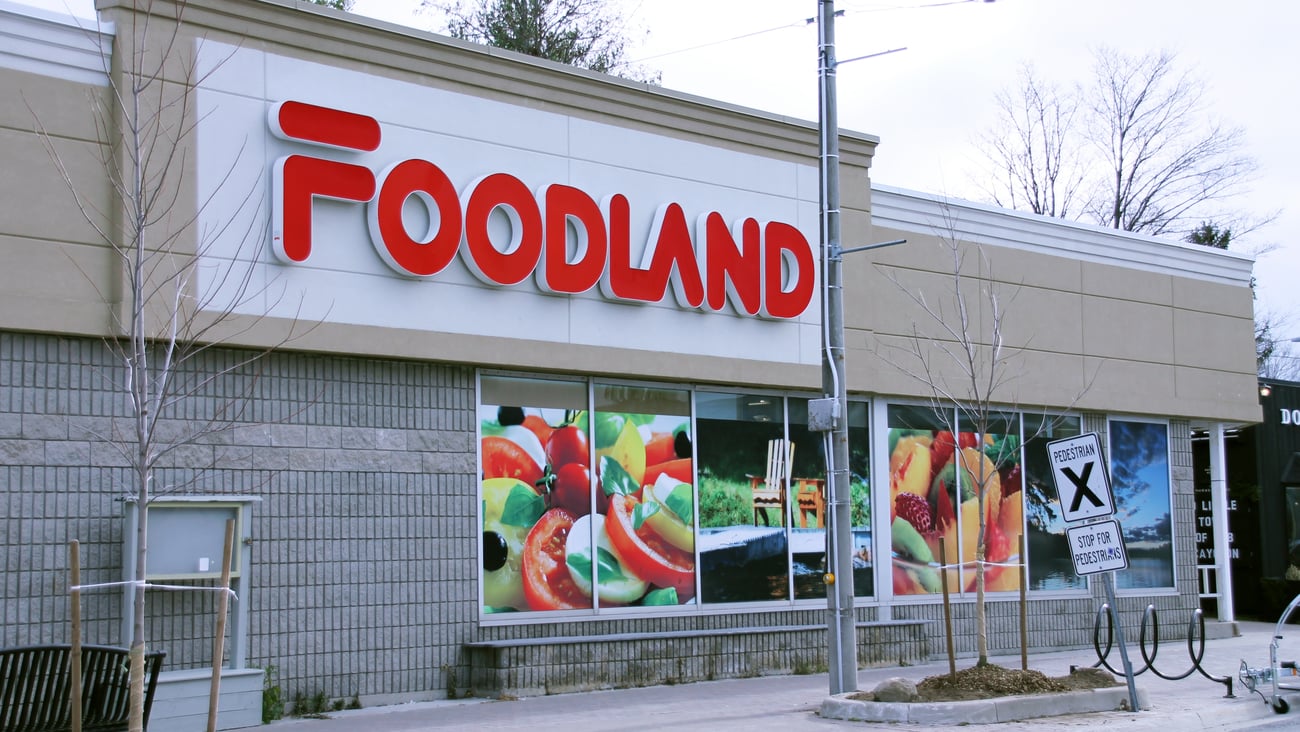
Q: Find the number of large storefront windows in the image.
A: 8